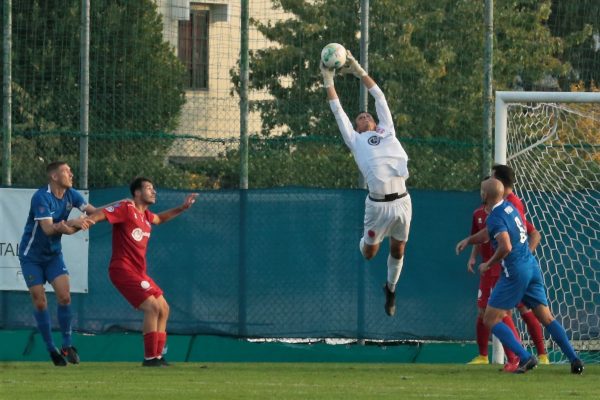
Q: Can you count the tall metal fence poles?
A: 5